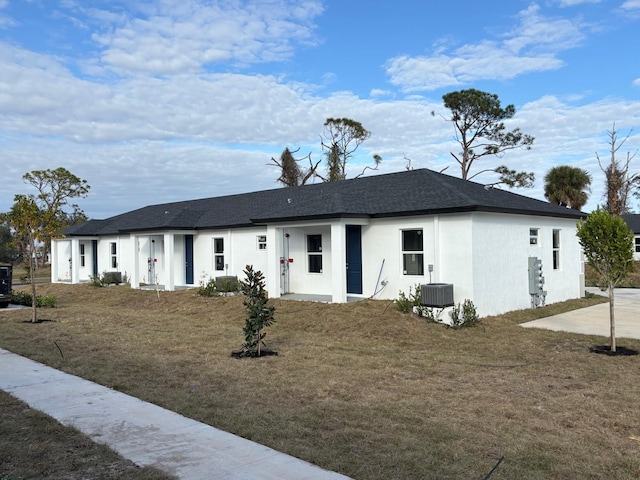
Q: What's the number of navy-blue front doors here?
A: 3